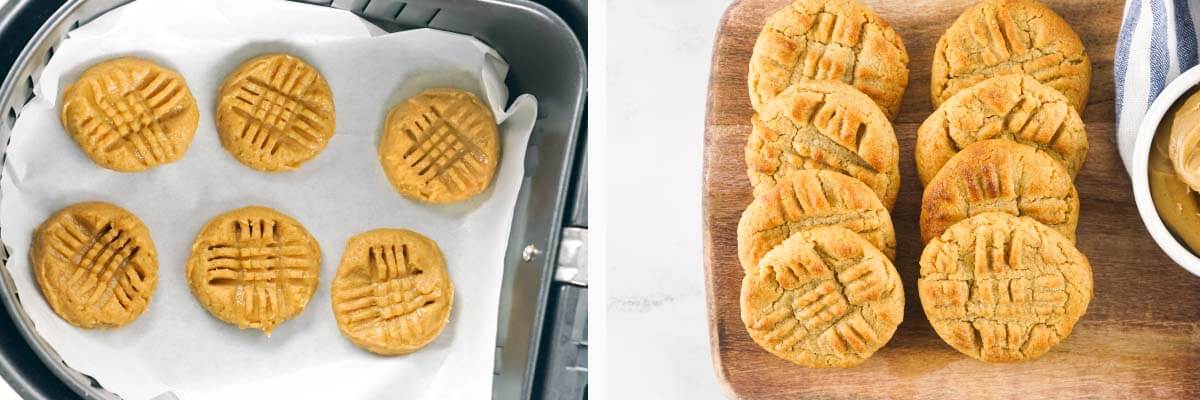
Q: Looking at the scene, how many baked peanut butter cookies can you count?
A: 8